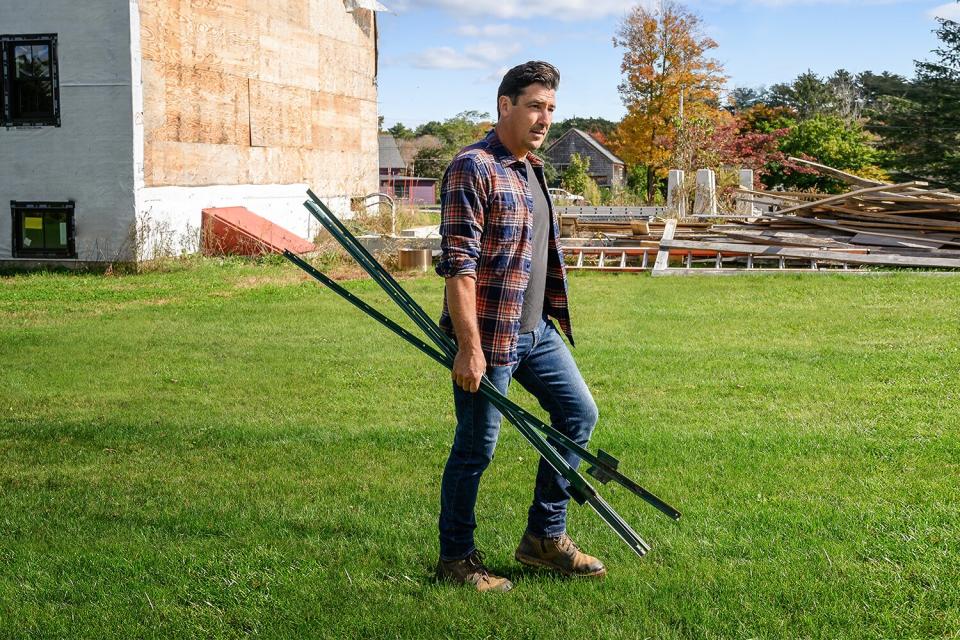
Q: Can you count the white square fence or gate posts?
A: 3